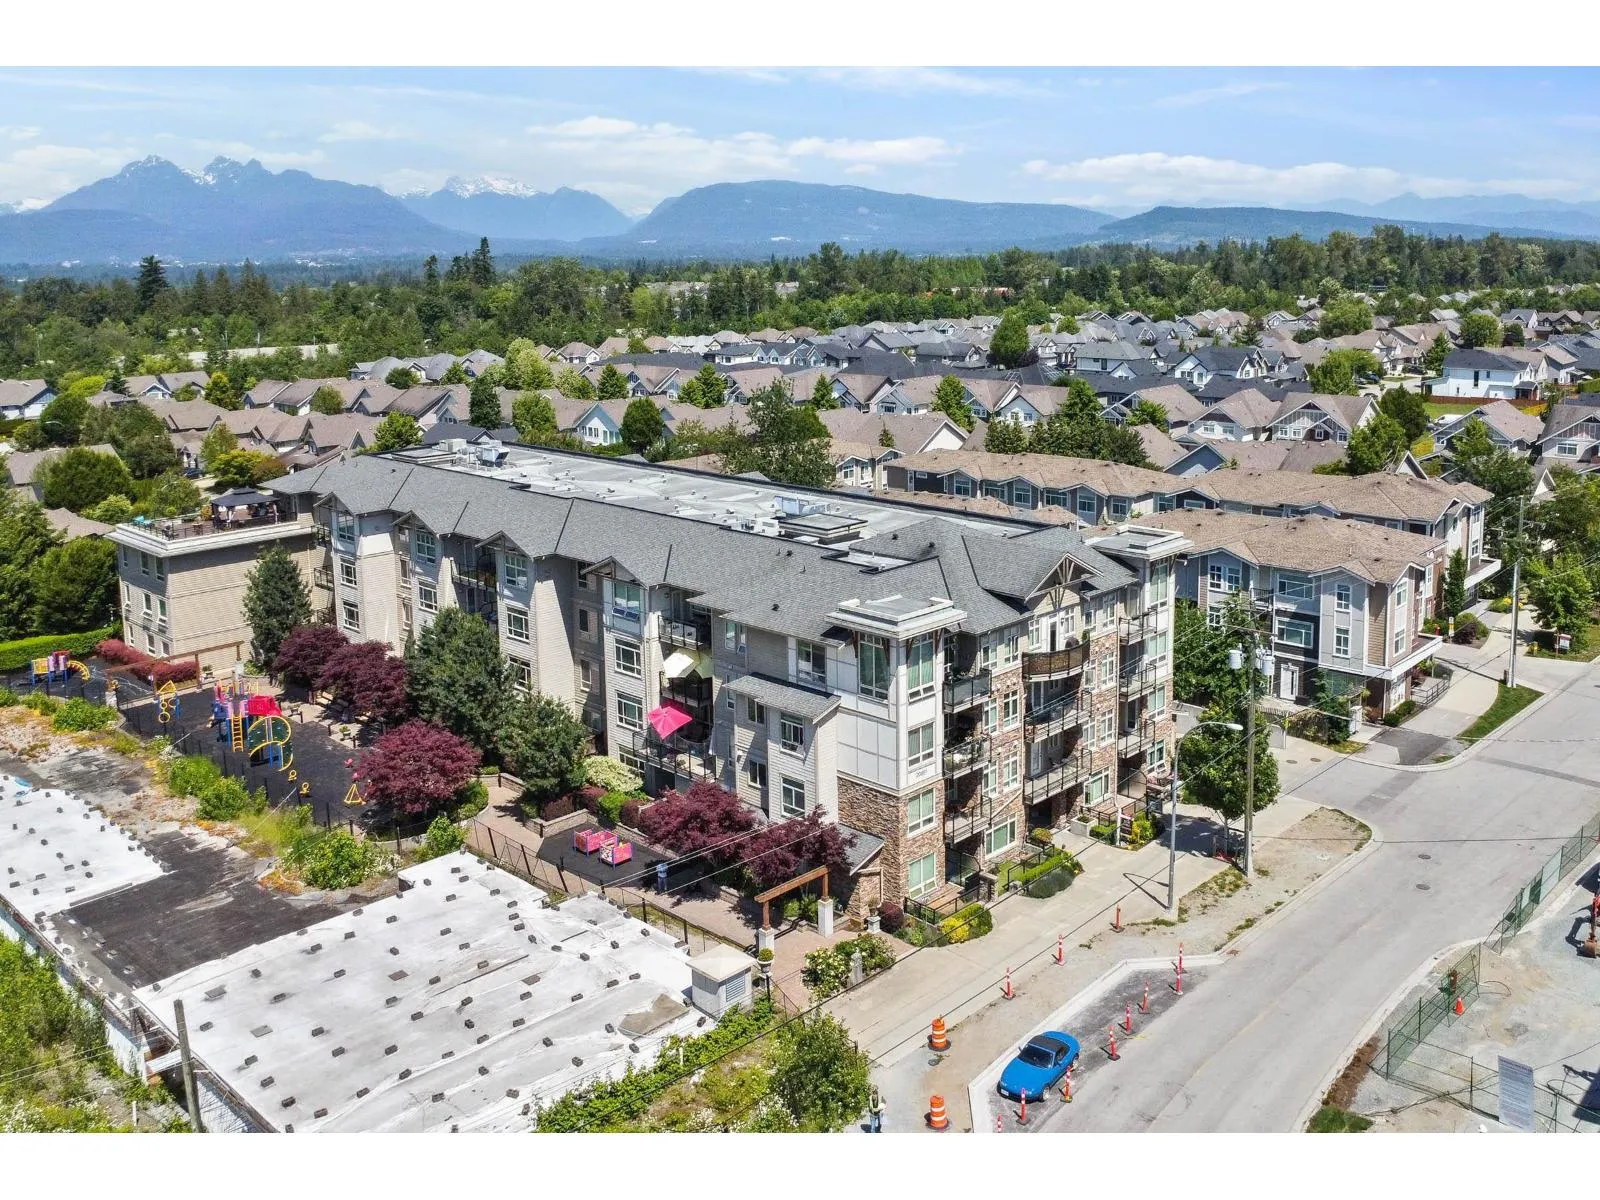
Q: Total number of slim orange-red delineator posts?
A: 11